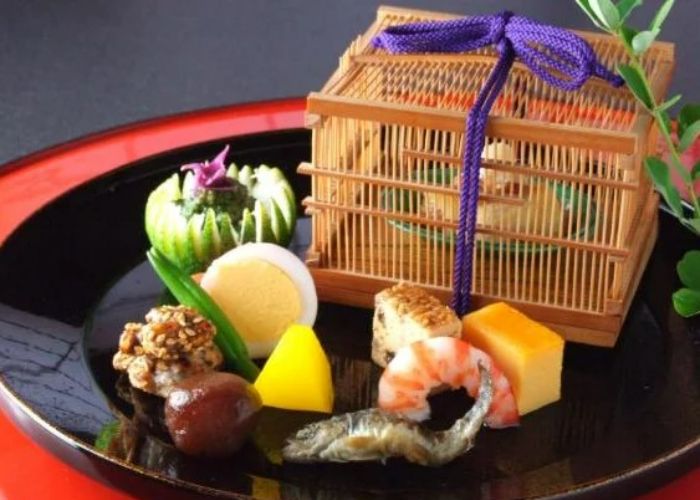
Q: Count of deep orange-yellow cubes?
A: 1